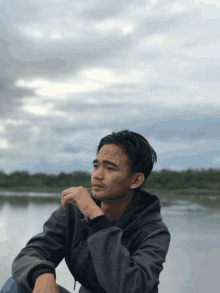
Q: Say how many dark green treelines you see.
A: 1